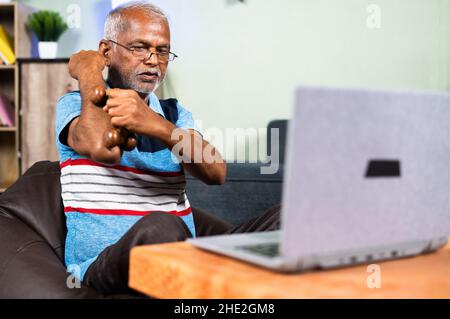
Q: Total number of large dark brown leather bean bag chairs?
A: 1